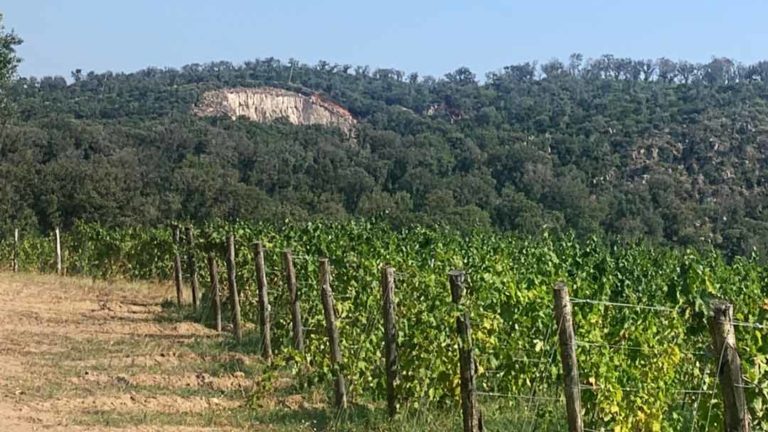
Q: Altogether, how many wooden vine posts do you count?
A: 13